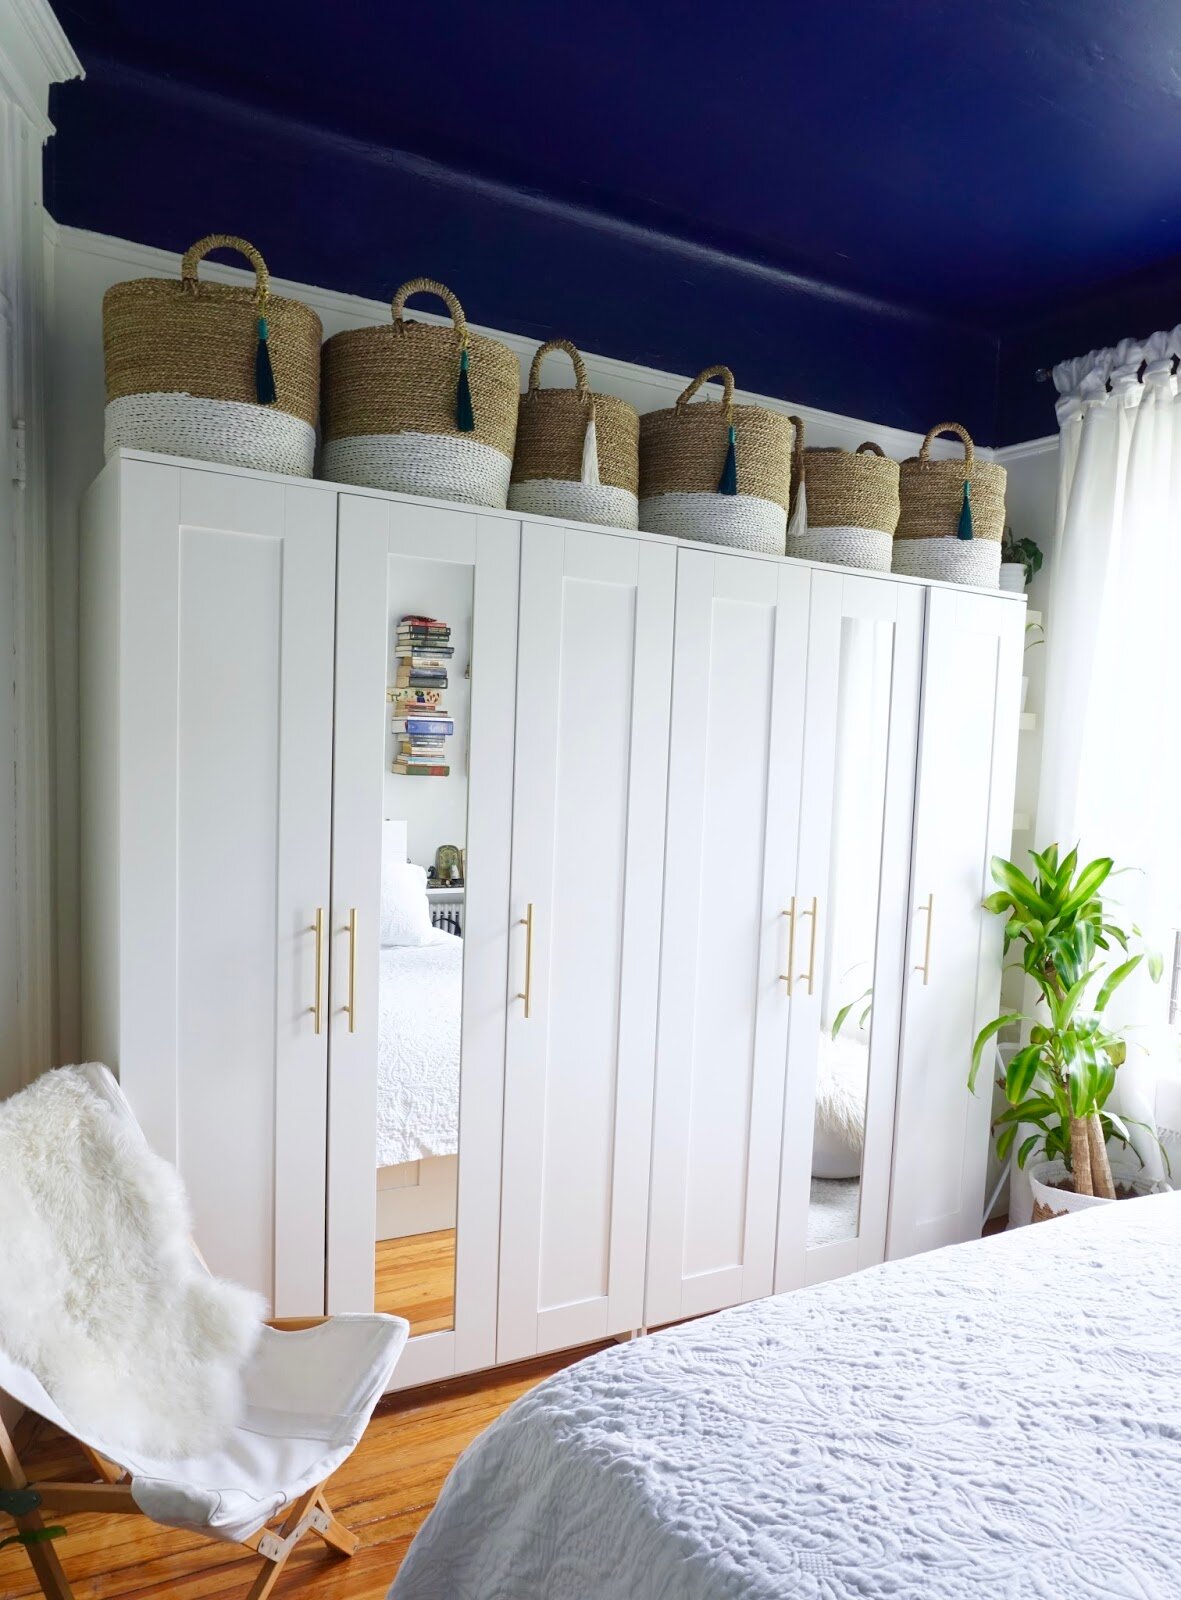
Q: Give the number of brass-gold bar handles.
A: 6